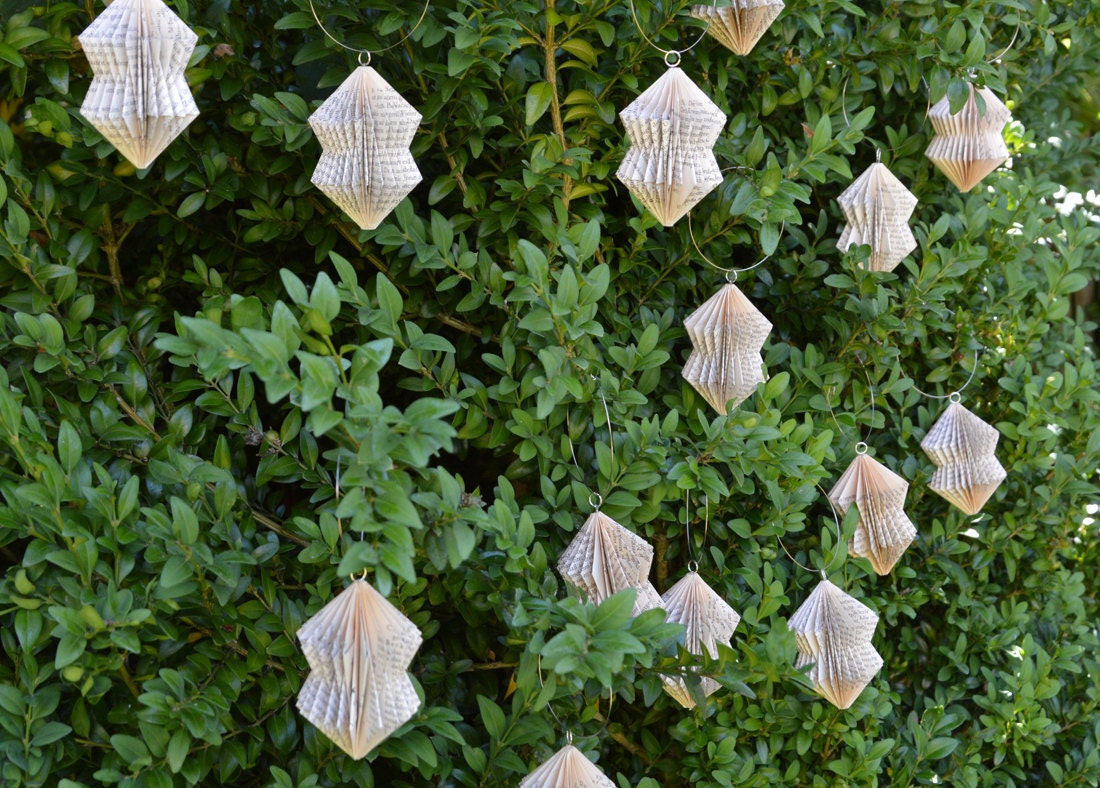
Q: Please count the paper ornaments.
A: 14